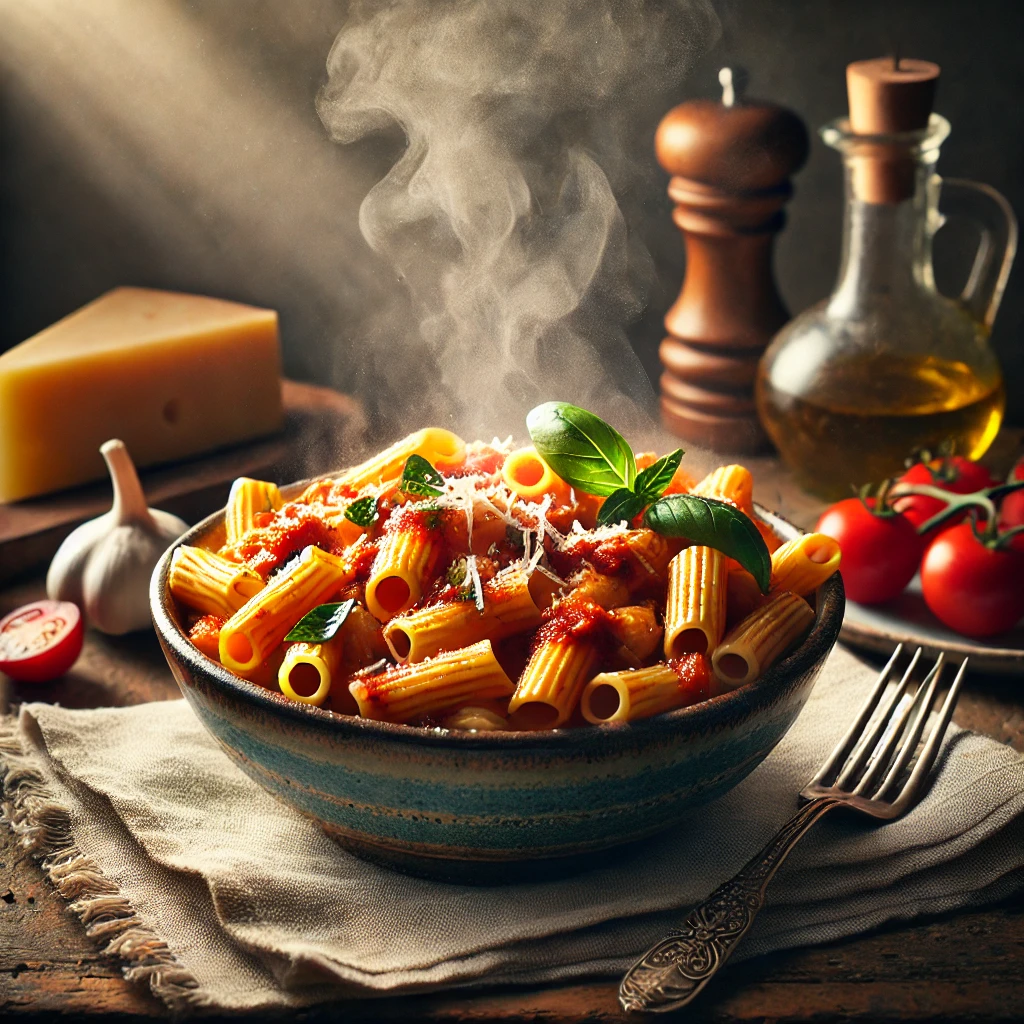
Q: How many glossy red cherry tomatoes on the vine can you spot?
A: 4